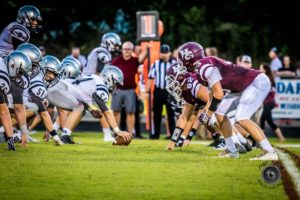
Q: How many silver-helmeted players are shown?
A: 8